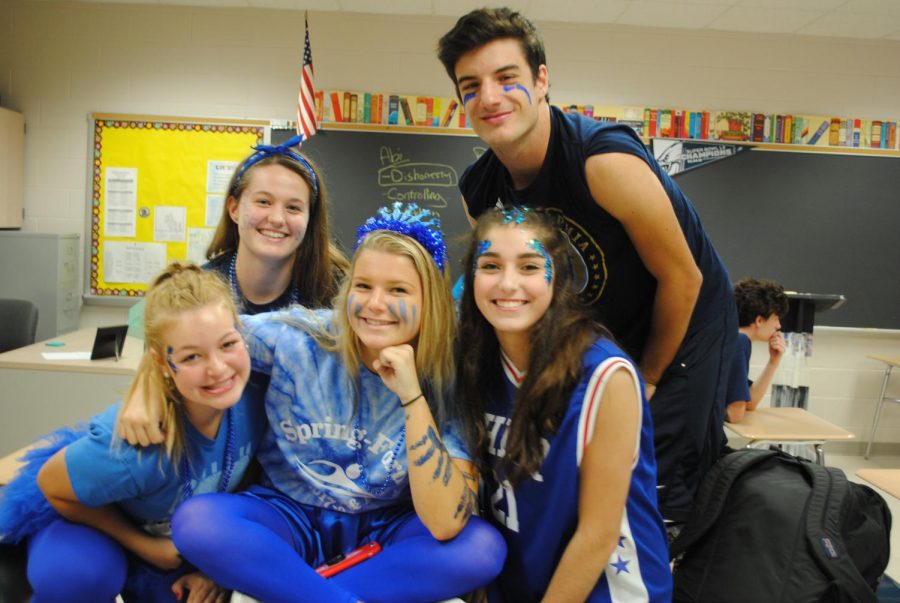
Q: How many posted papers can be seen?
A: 6